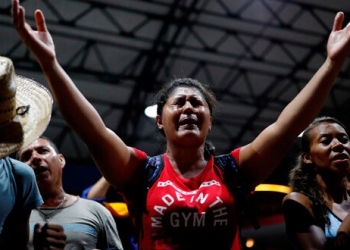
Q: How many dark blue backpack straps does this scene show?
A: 2